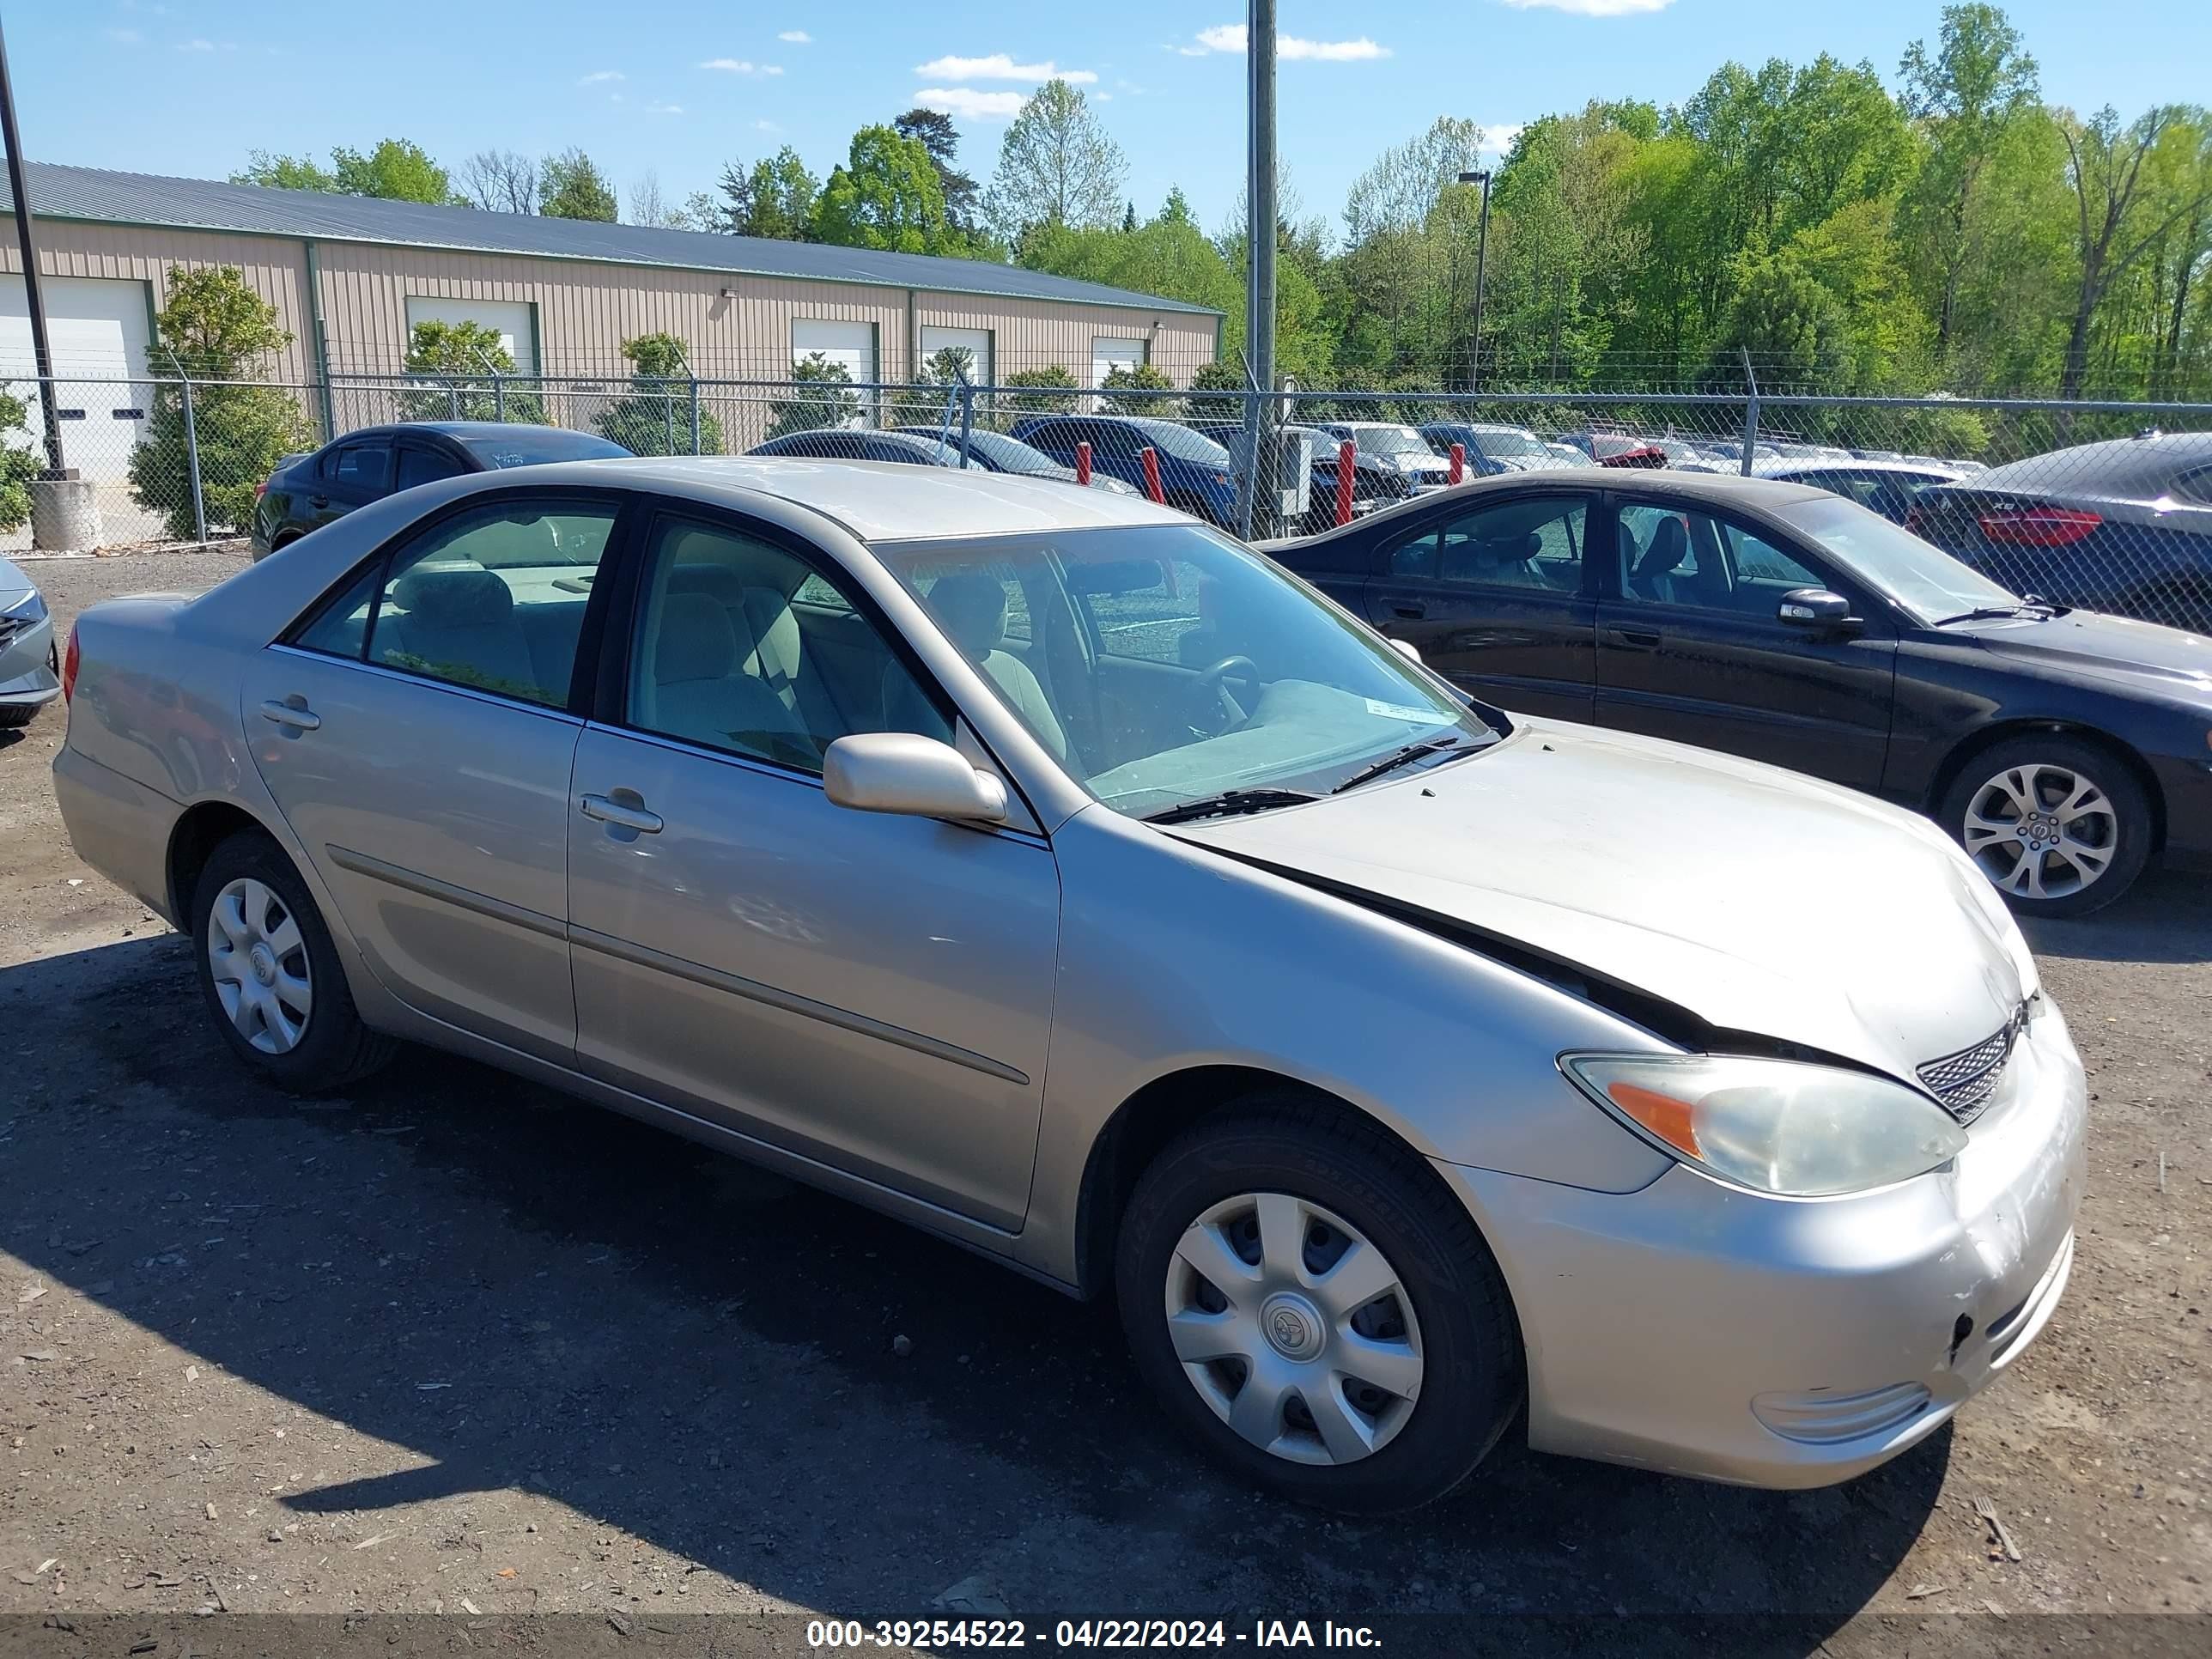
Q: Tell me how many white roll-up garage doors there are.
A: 5